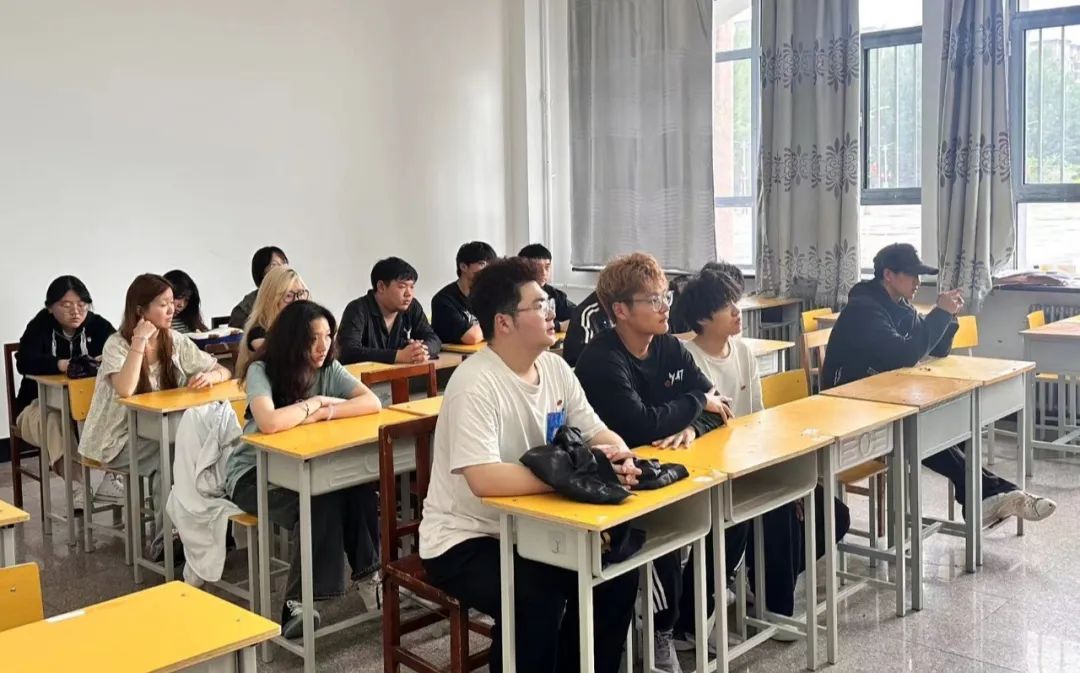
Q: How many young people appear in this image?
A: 15